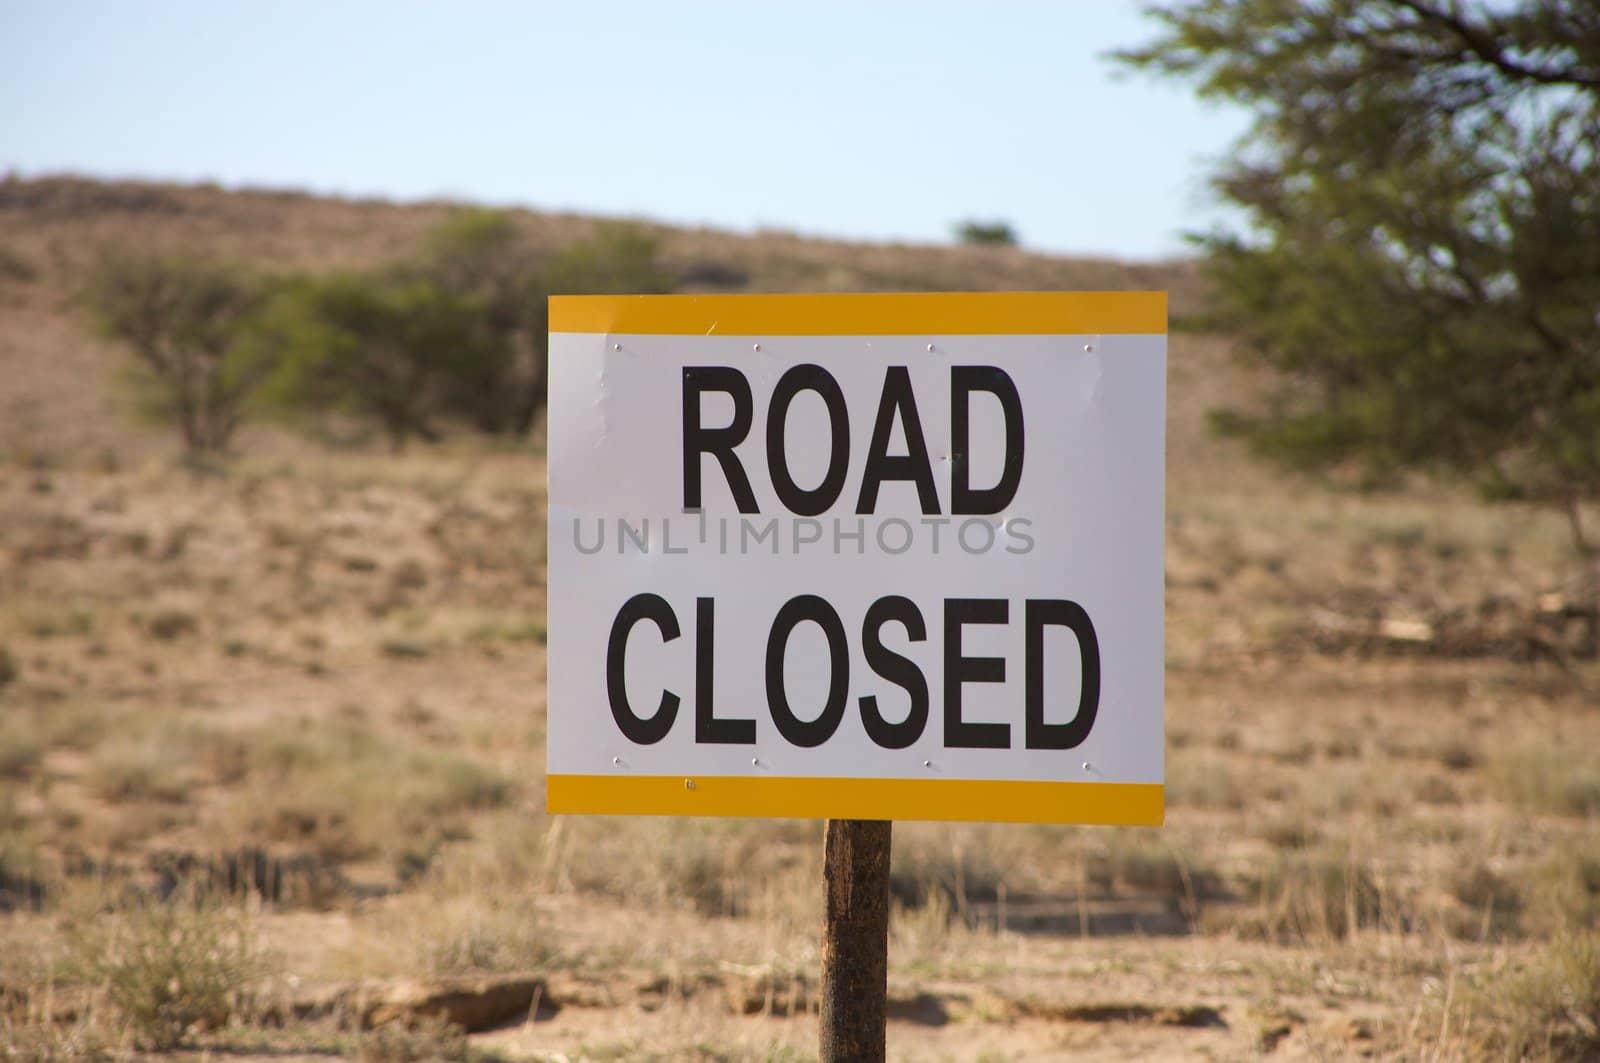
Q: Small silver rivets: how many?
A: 8